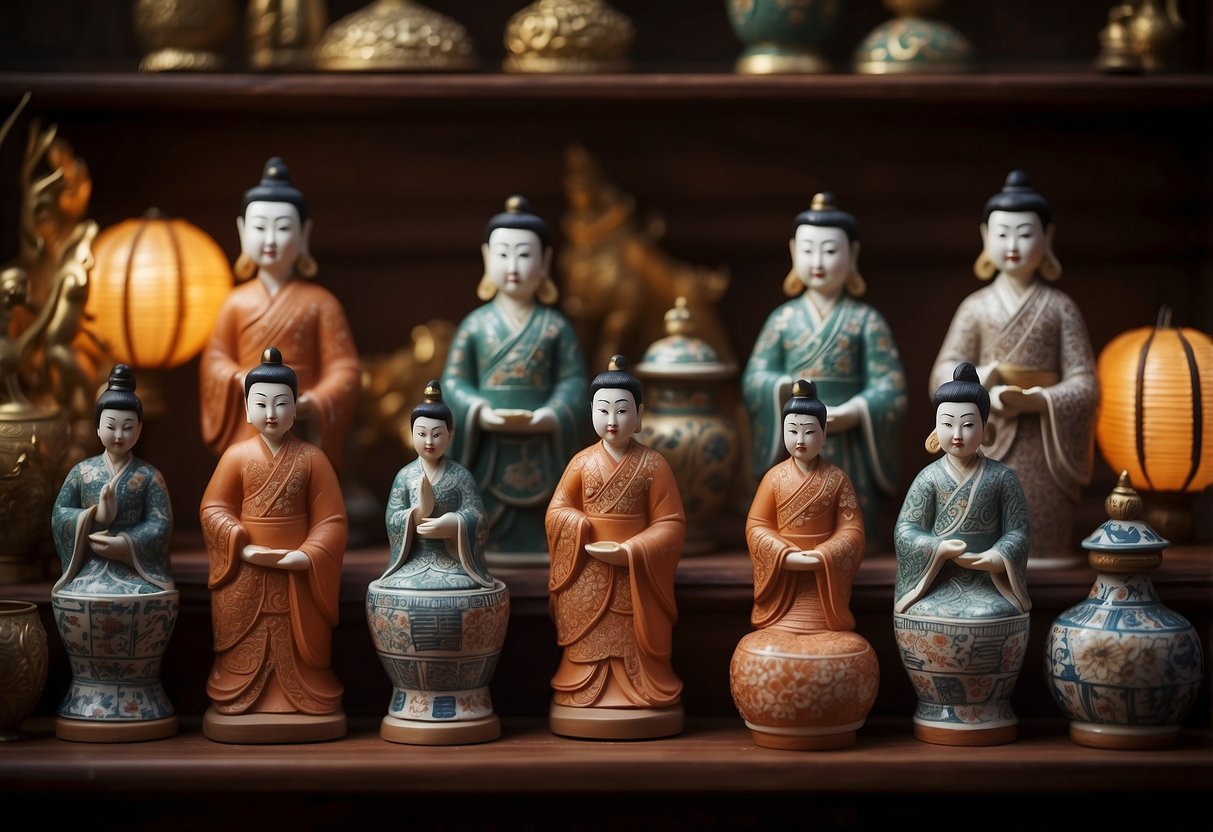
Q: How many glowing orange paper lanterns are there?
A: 2